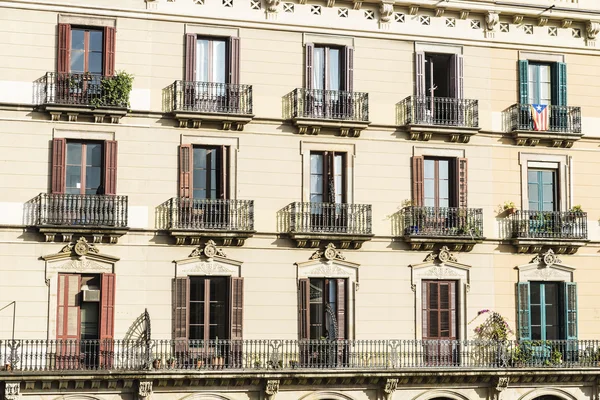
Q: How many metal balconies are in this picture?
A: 11